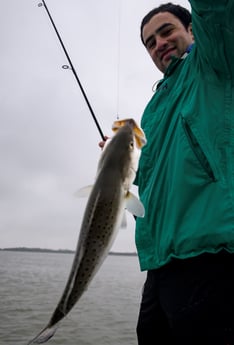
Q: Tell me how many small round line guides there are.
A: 2